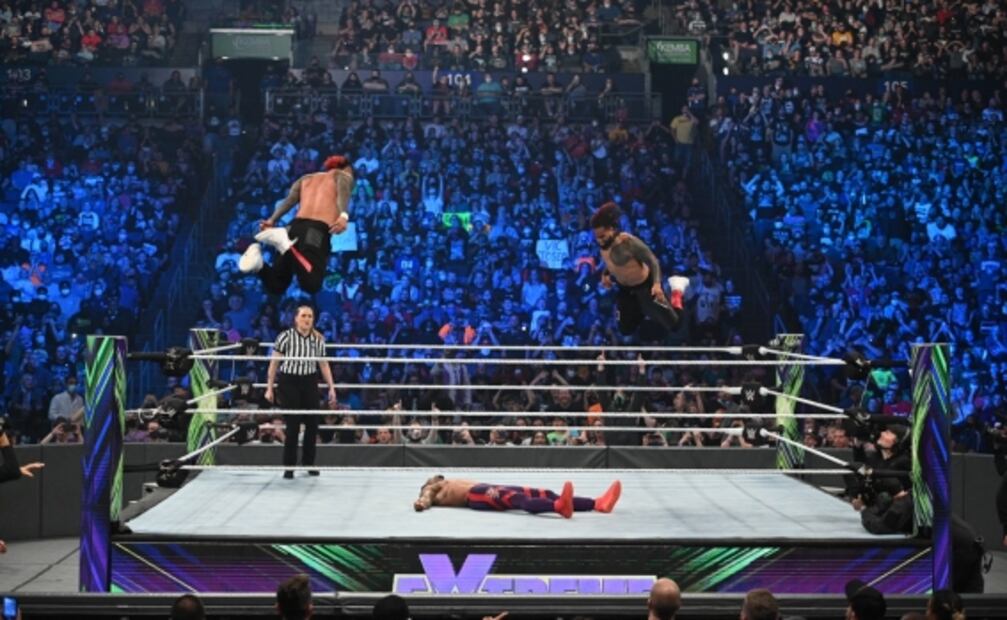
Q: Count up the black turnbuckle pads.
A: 12